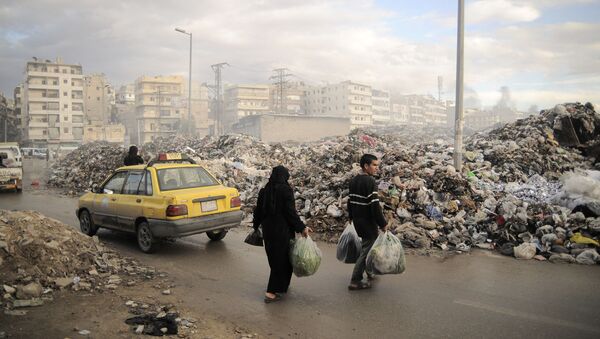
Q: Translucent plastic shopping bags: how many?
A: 3